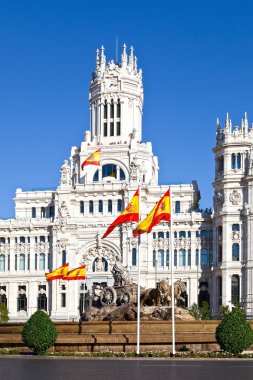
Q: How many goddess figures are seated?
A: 1